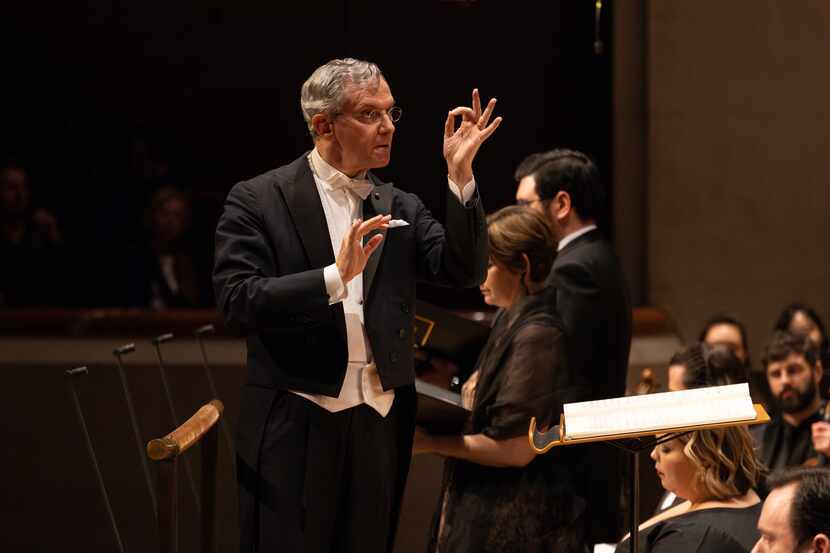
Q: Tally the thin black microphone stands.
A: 4